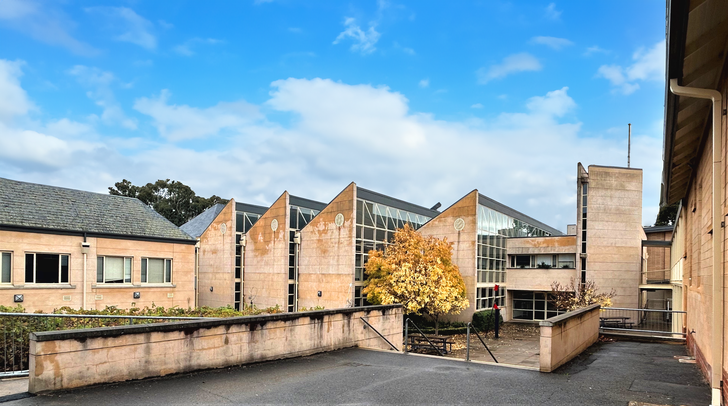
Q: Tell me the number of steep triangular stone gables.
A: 4